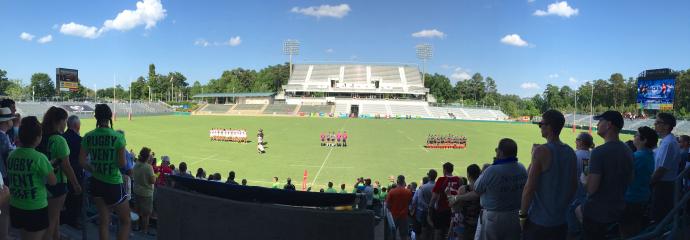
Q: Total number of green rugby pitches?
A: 1